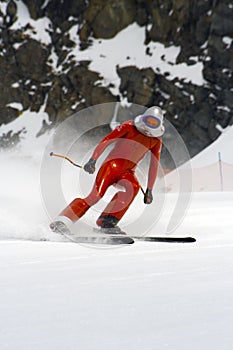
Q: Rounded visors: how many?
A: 1